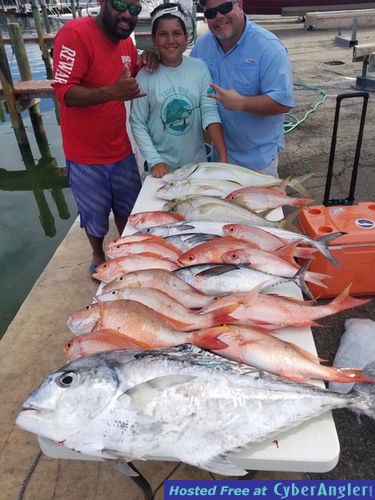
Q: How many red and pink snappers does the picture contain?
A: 14